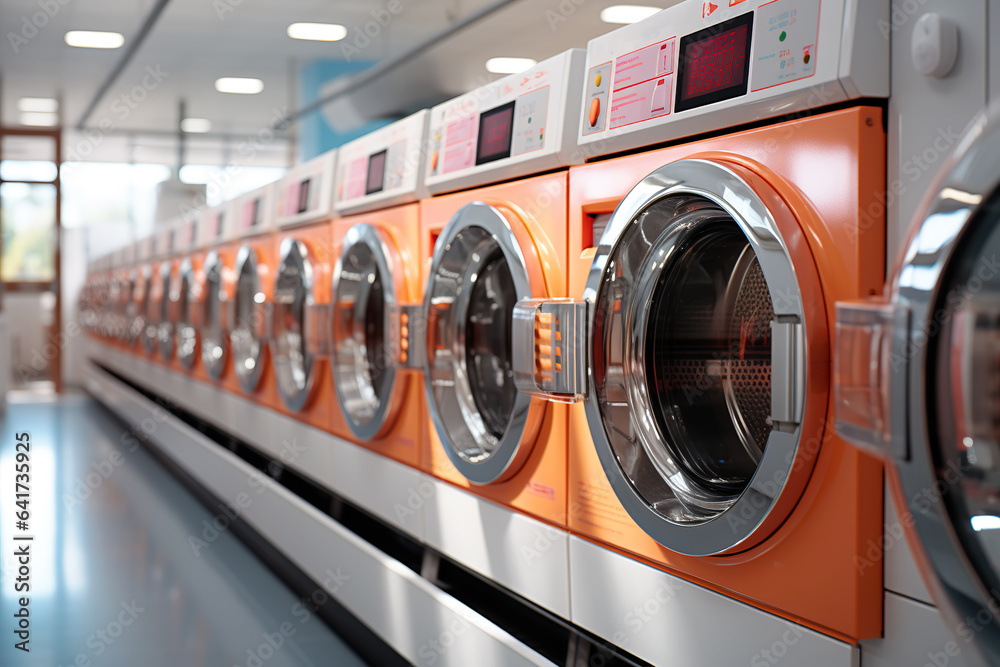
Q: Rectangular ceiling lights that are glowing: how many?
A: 8